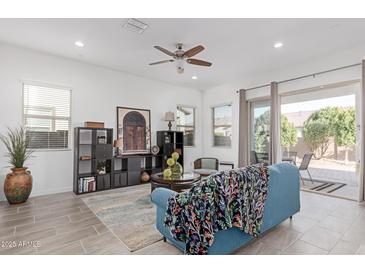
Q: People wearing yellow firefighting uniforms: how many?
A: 0